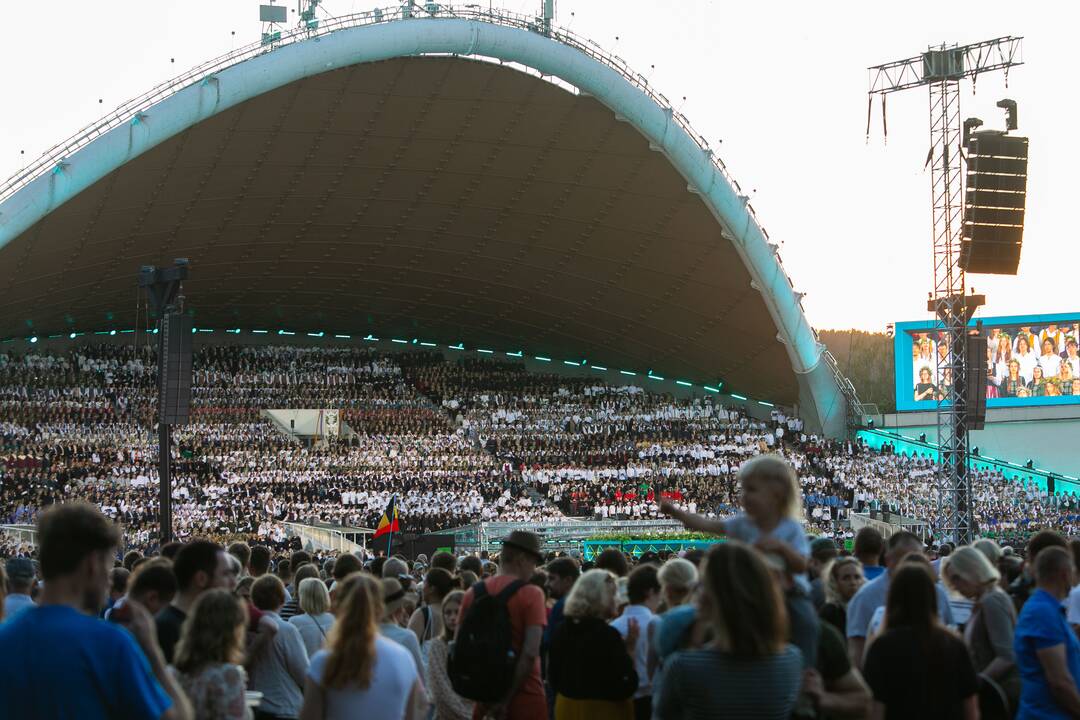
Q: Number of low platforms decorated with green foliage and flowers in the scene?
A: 1